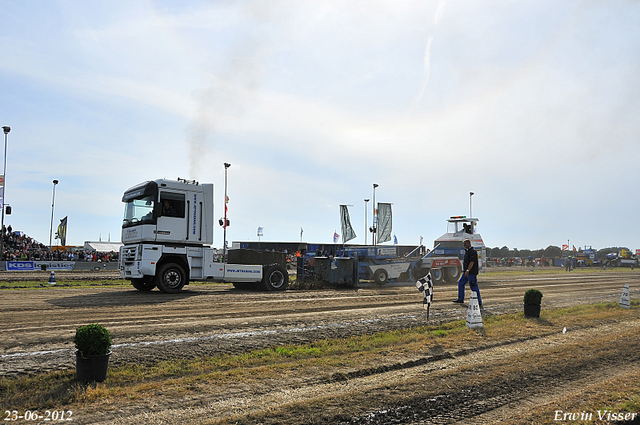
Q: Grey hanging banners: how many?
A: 2